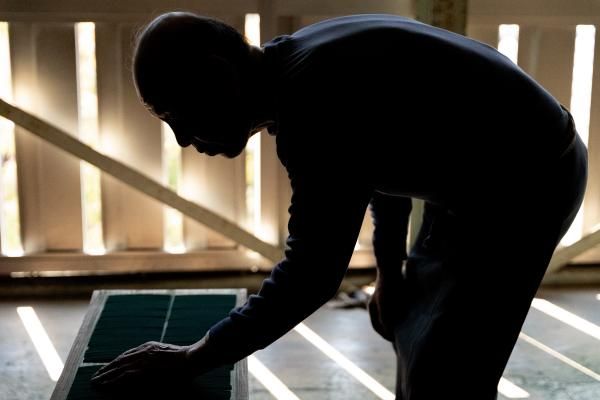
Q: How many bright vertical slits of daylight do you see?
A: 6